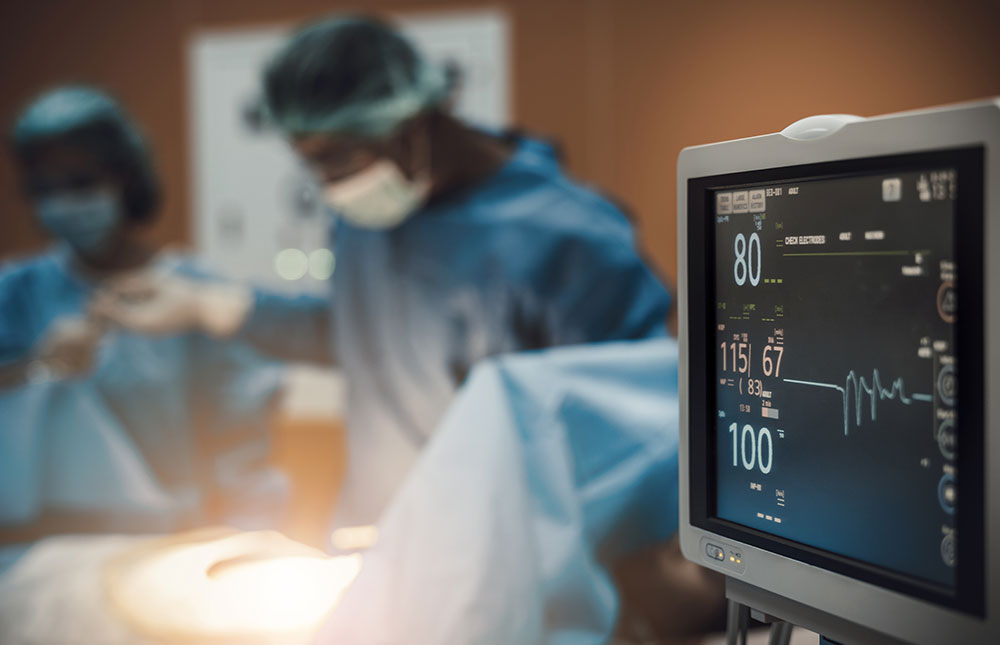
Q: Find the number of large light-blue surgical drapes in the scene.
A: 1